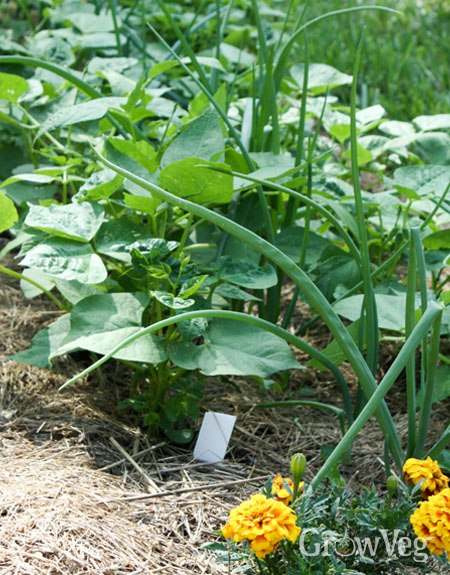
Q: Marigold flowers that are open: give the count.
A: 4